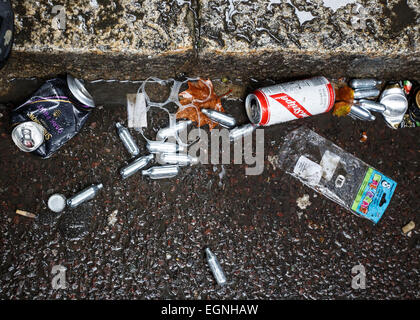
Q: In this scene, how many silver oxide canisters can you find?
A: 14